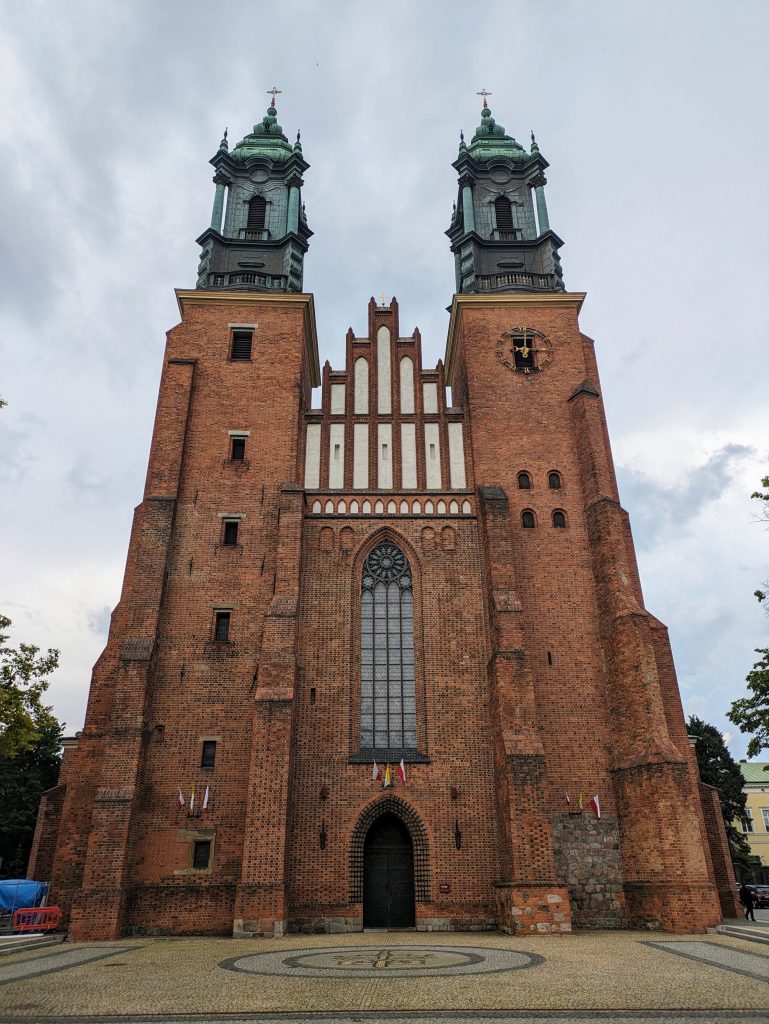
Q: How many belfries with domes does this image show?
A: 2